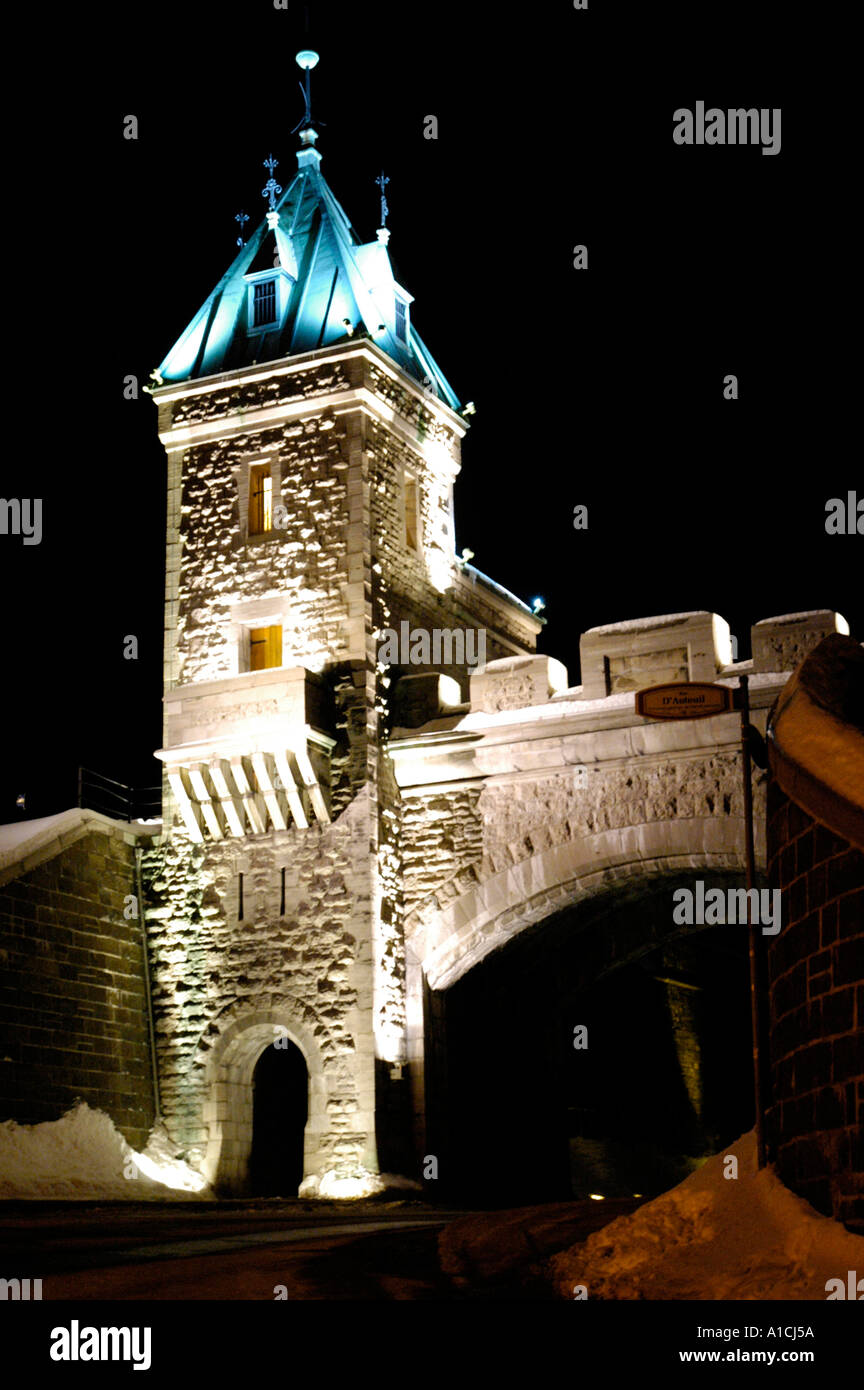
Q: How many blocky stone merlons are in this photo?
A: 4